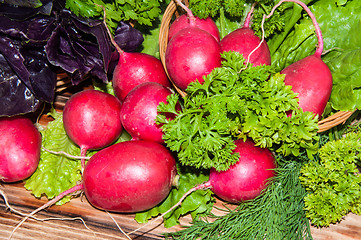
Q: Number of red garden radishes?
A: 10